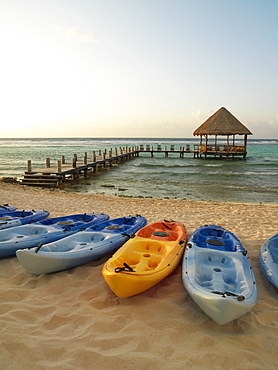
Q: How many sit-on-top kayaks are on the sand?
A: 7